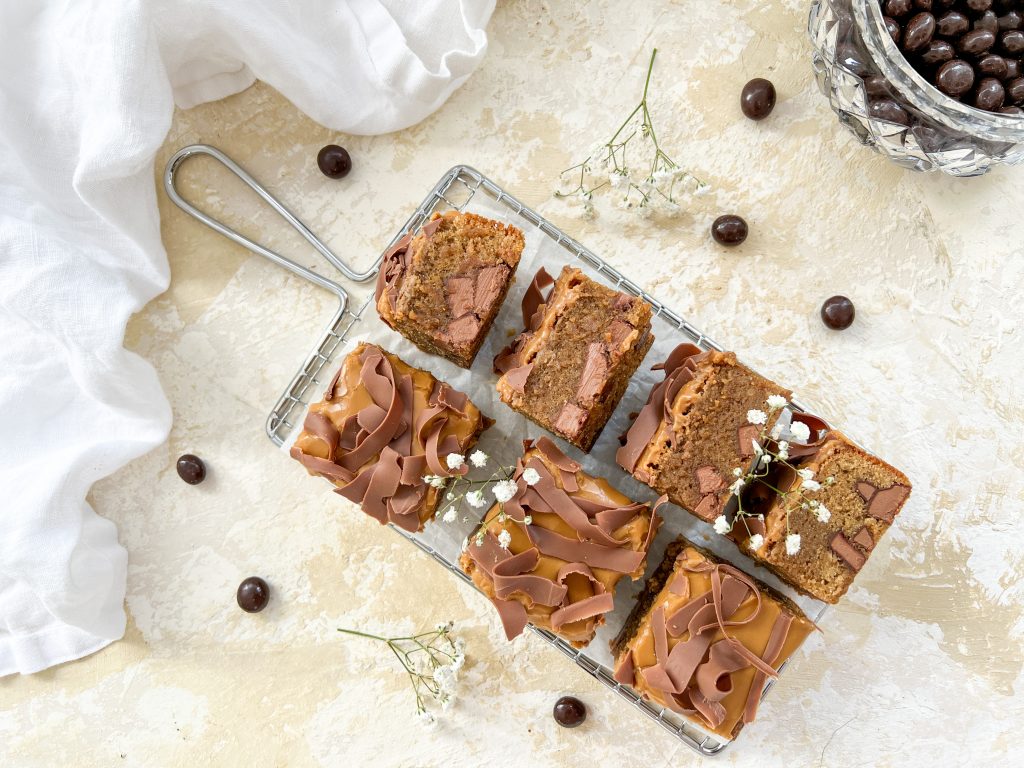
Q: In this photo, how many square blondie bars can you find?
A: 7